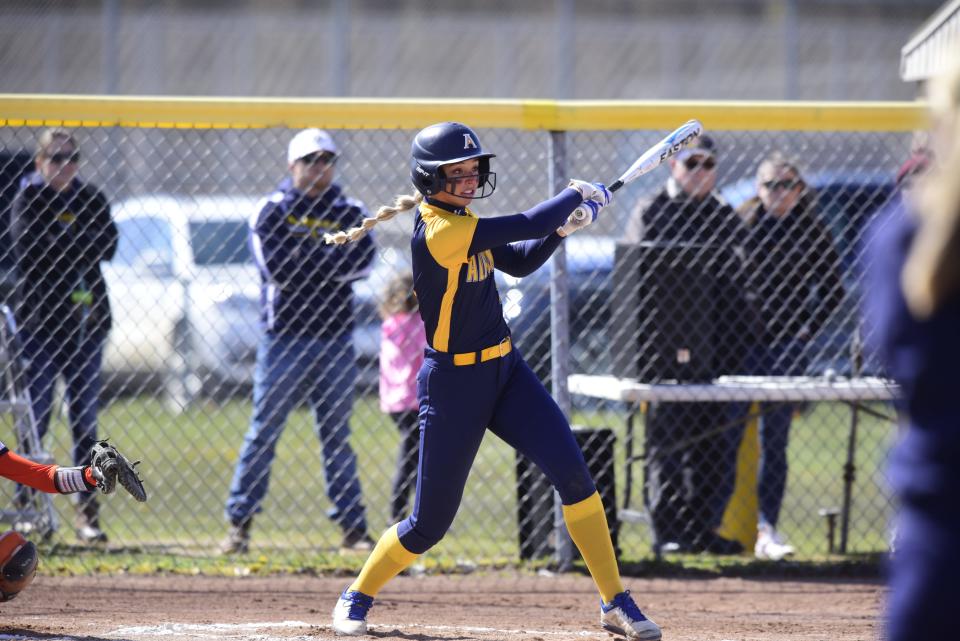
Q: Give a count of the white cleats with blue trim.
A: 2